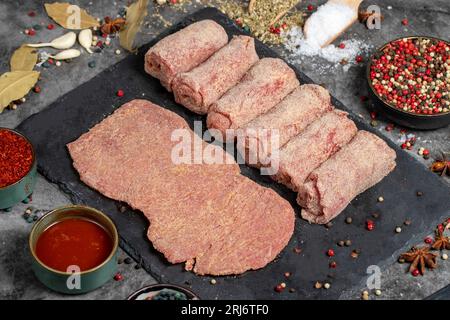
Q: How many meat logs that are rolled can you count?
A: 6